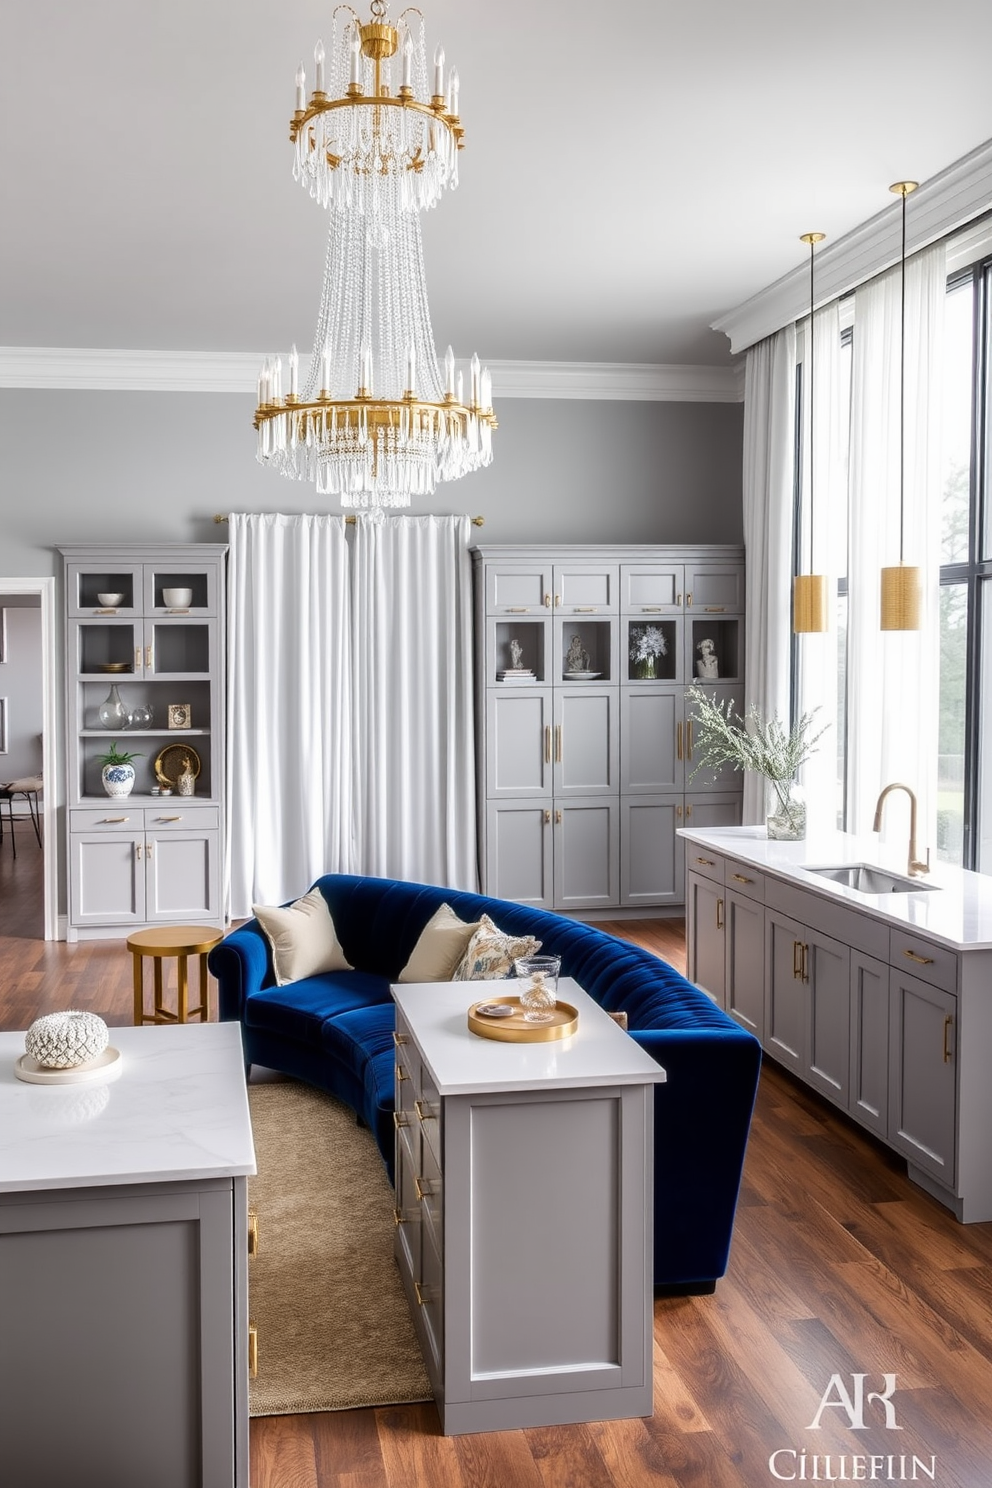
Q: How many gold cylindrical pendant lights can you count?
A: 2